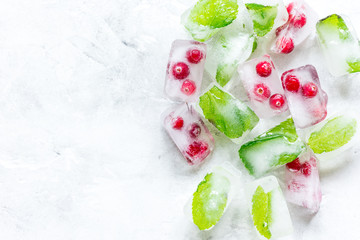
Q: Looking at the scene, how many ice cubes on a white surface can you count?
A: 15